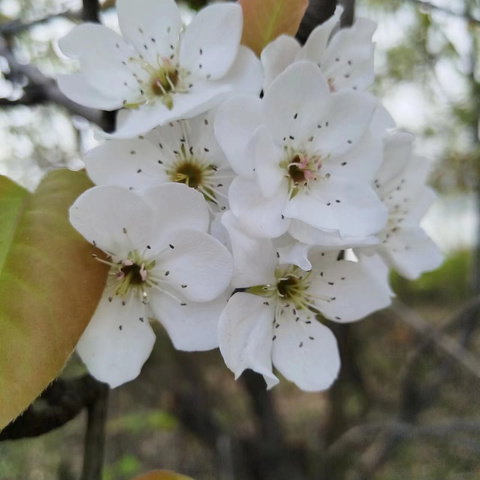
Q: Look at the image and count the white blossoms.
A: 7